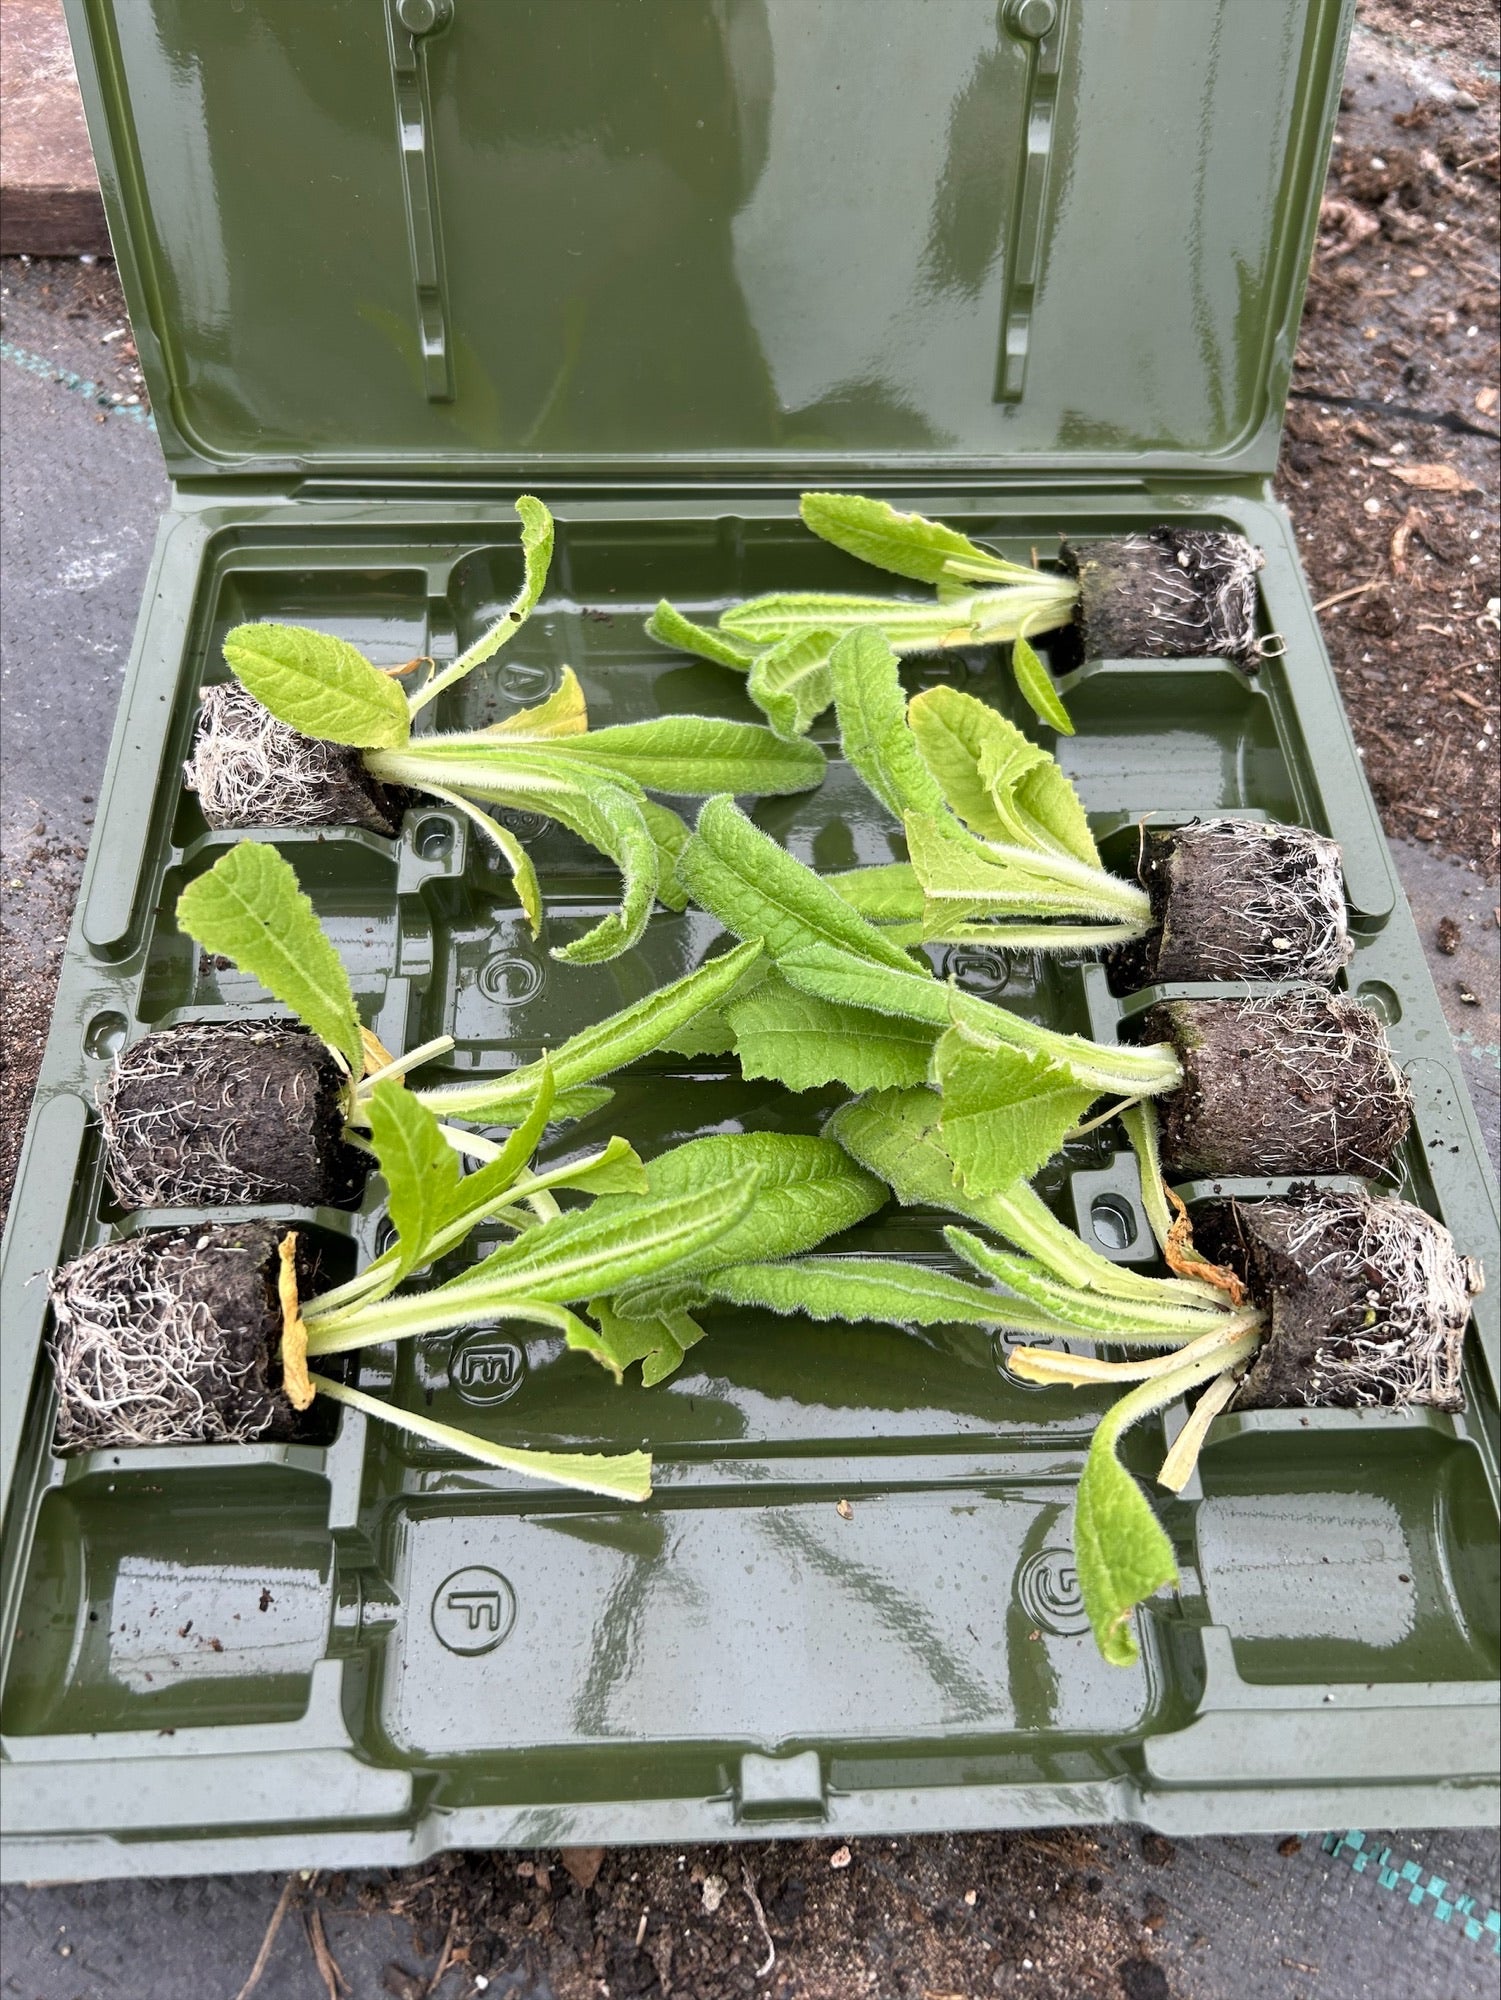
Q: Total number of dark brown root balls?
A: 7